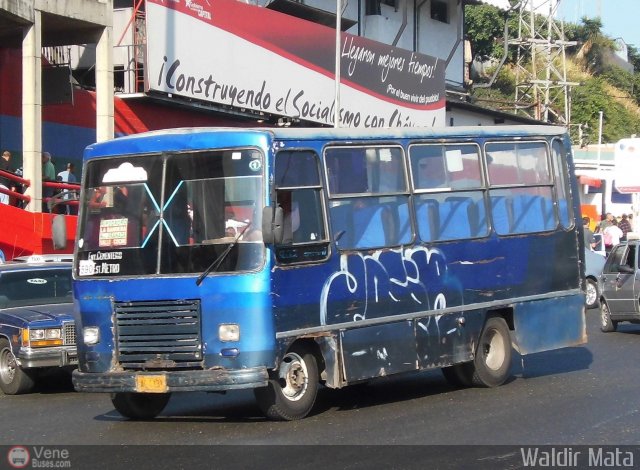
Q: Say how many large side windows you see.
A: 3